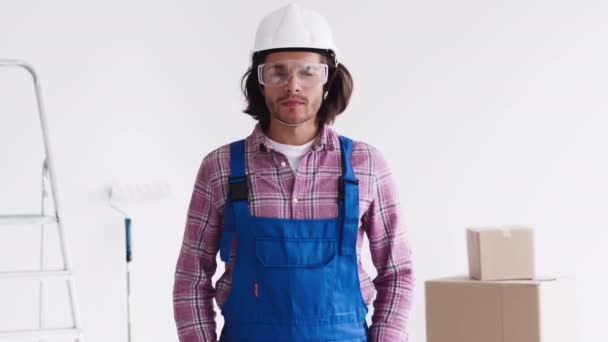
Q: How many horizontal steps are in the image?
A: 3